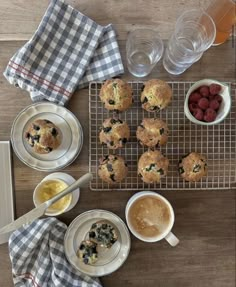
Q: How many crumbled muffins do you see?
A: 1